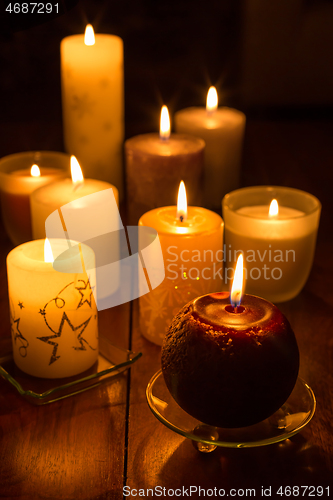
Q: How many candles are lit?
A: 9